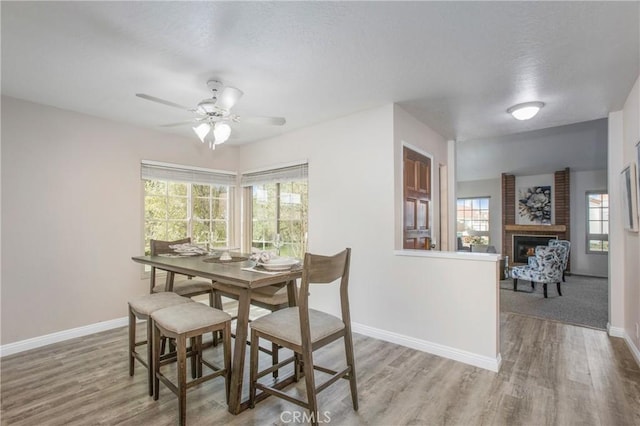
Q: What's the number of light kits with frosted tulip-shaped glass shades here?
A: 1